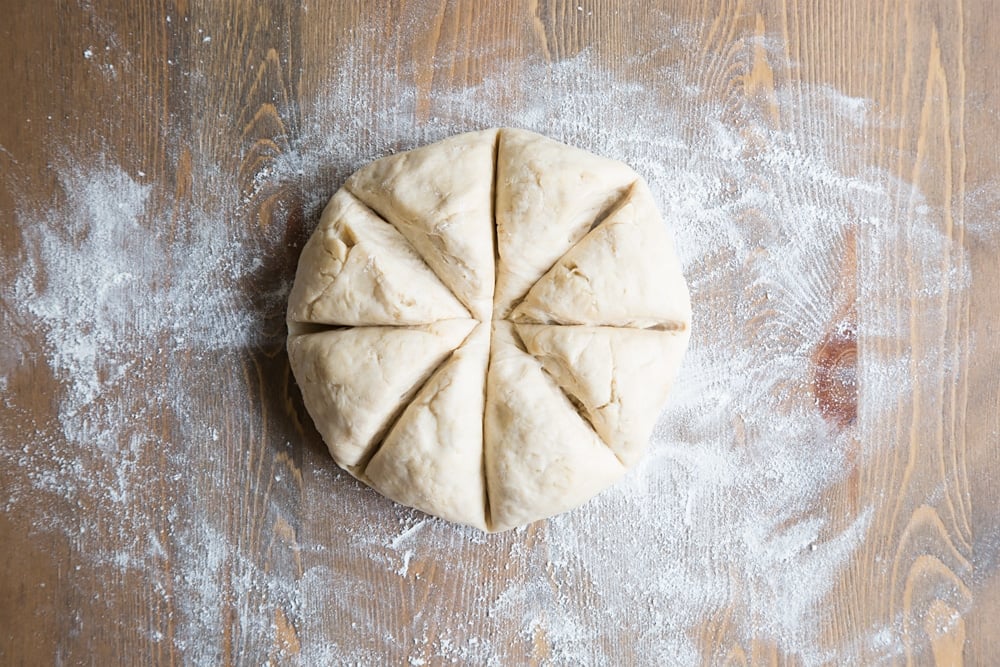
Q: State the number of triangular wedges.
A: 8